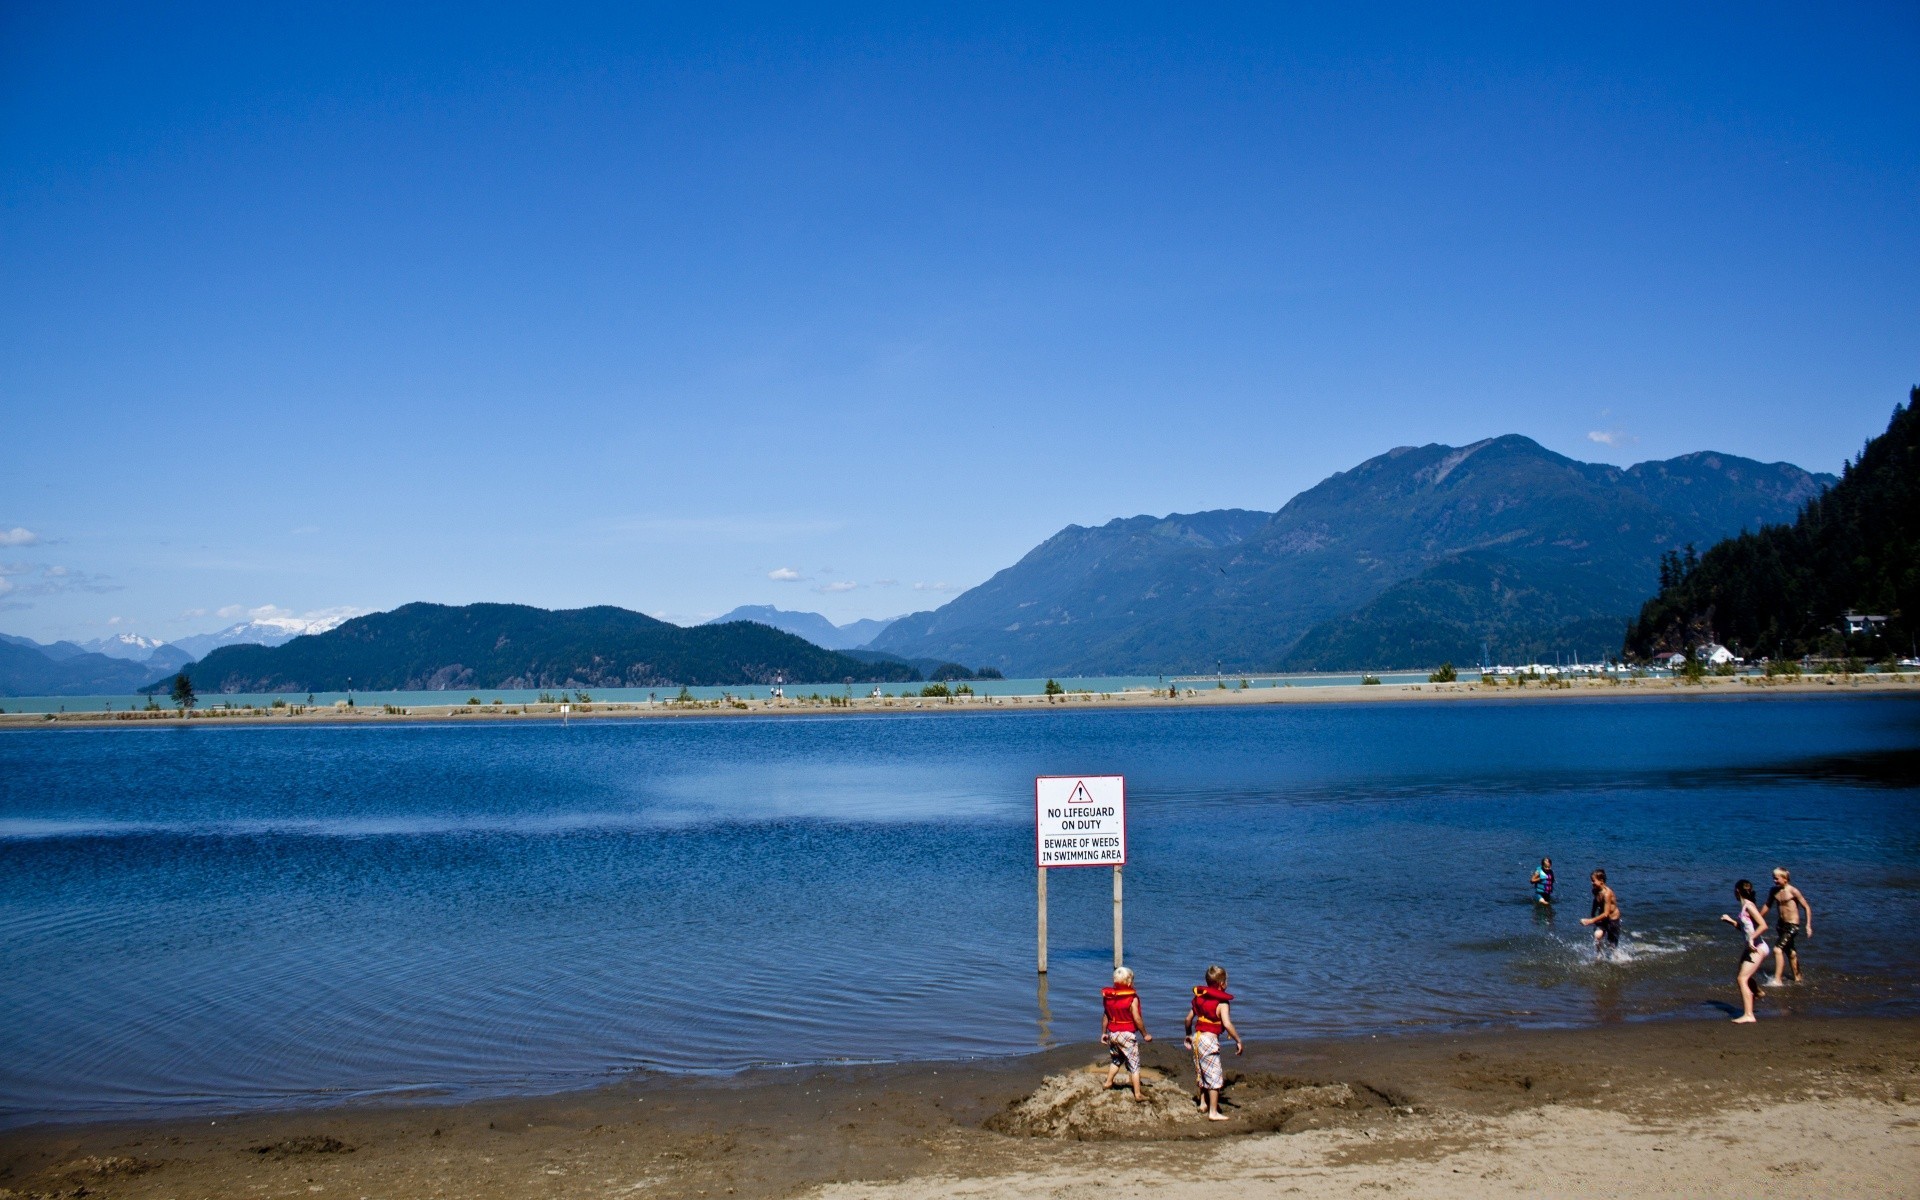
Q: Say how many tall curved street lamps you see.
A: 0